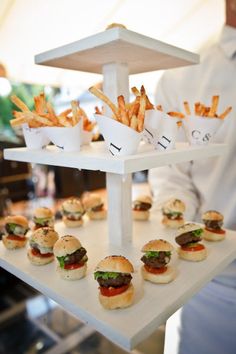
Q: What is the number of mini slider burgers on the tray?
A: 12